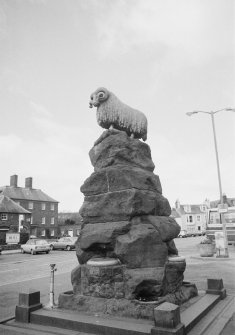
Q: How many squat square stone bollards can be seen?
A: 3